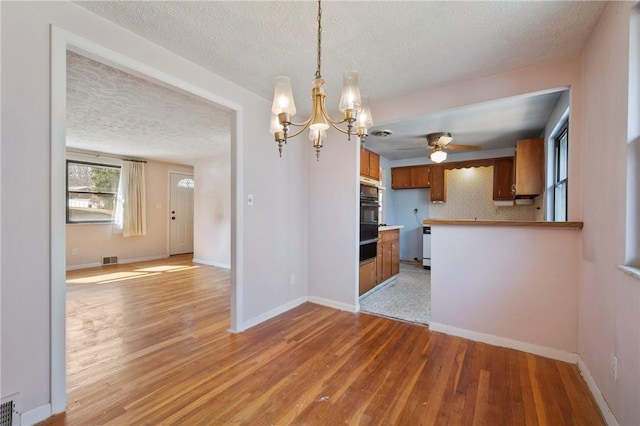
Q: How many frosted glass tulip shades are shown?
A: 5